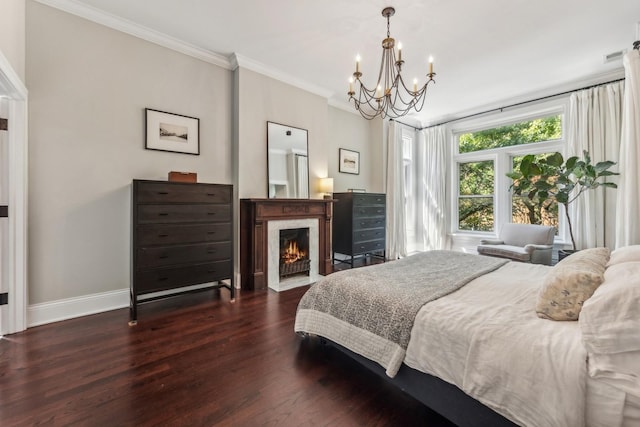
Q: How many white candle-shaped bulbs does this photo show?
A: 6